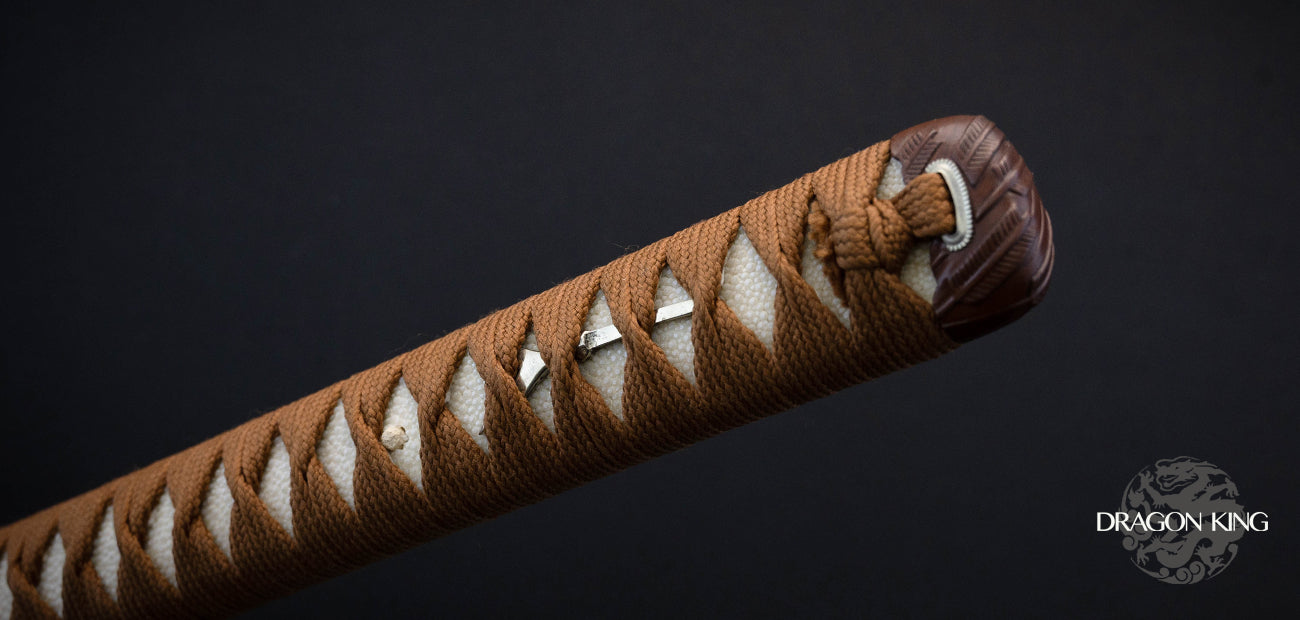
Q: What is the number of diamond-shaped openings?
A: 14